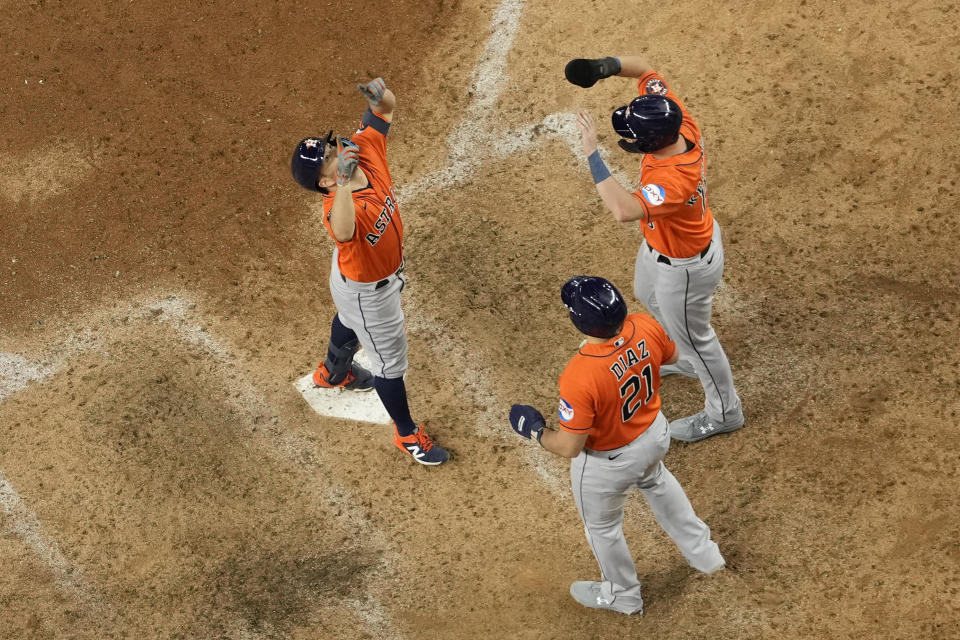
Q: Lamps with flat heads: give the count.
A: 0